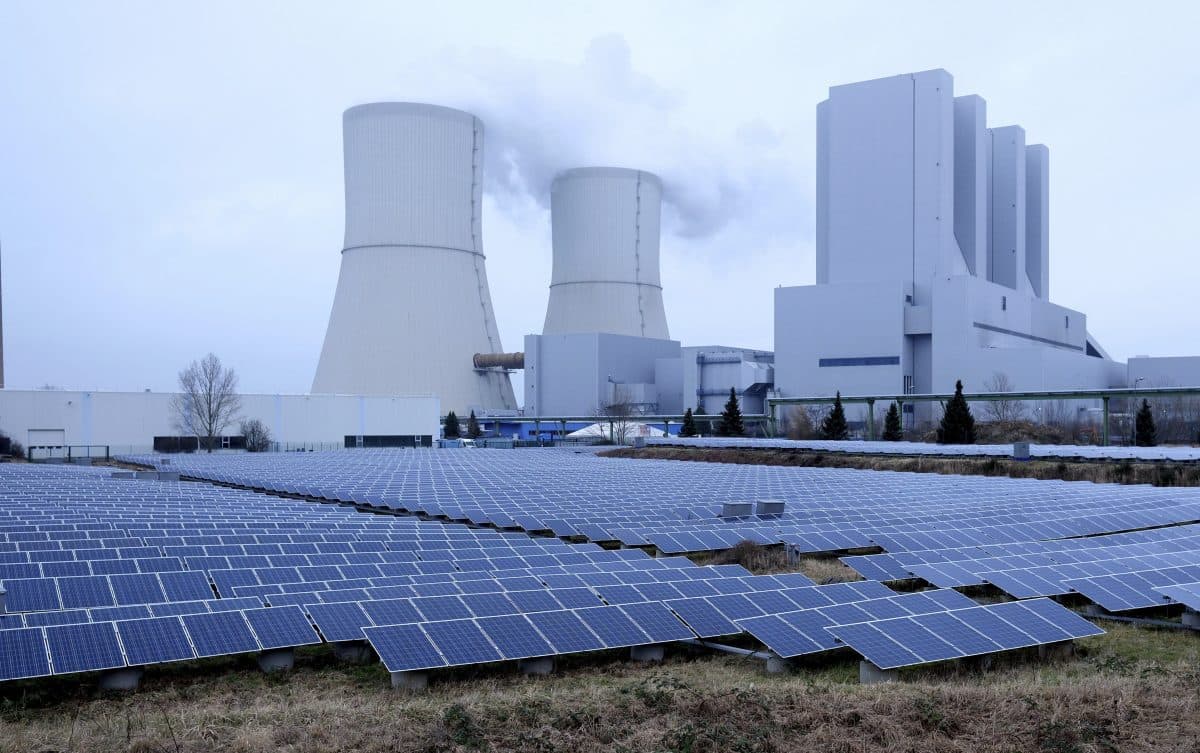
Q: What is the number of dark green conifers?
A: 8